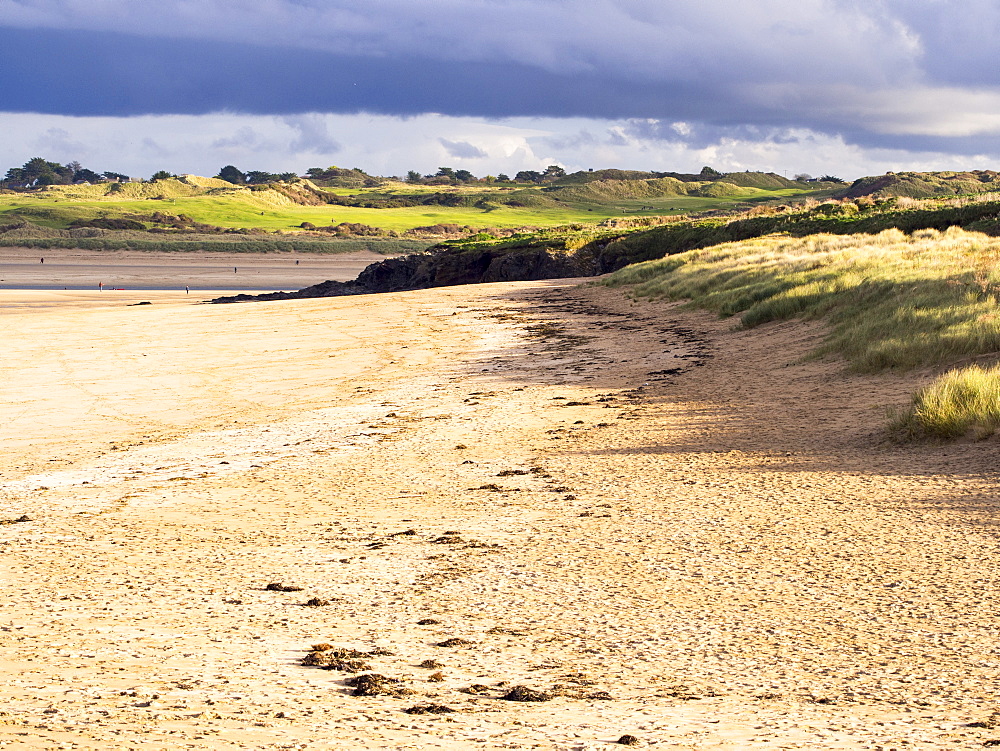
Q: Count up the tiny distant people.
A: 5